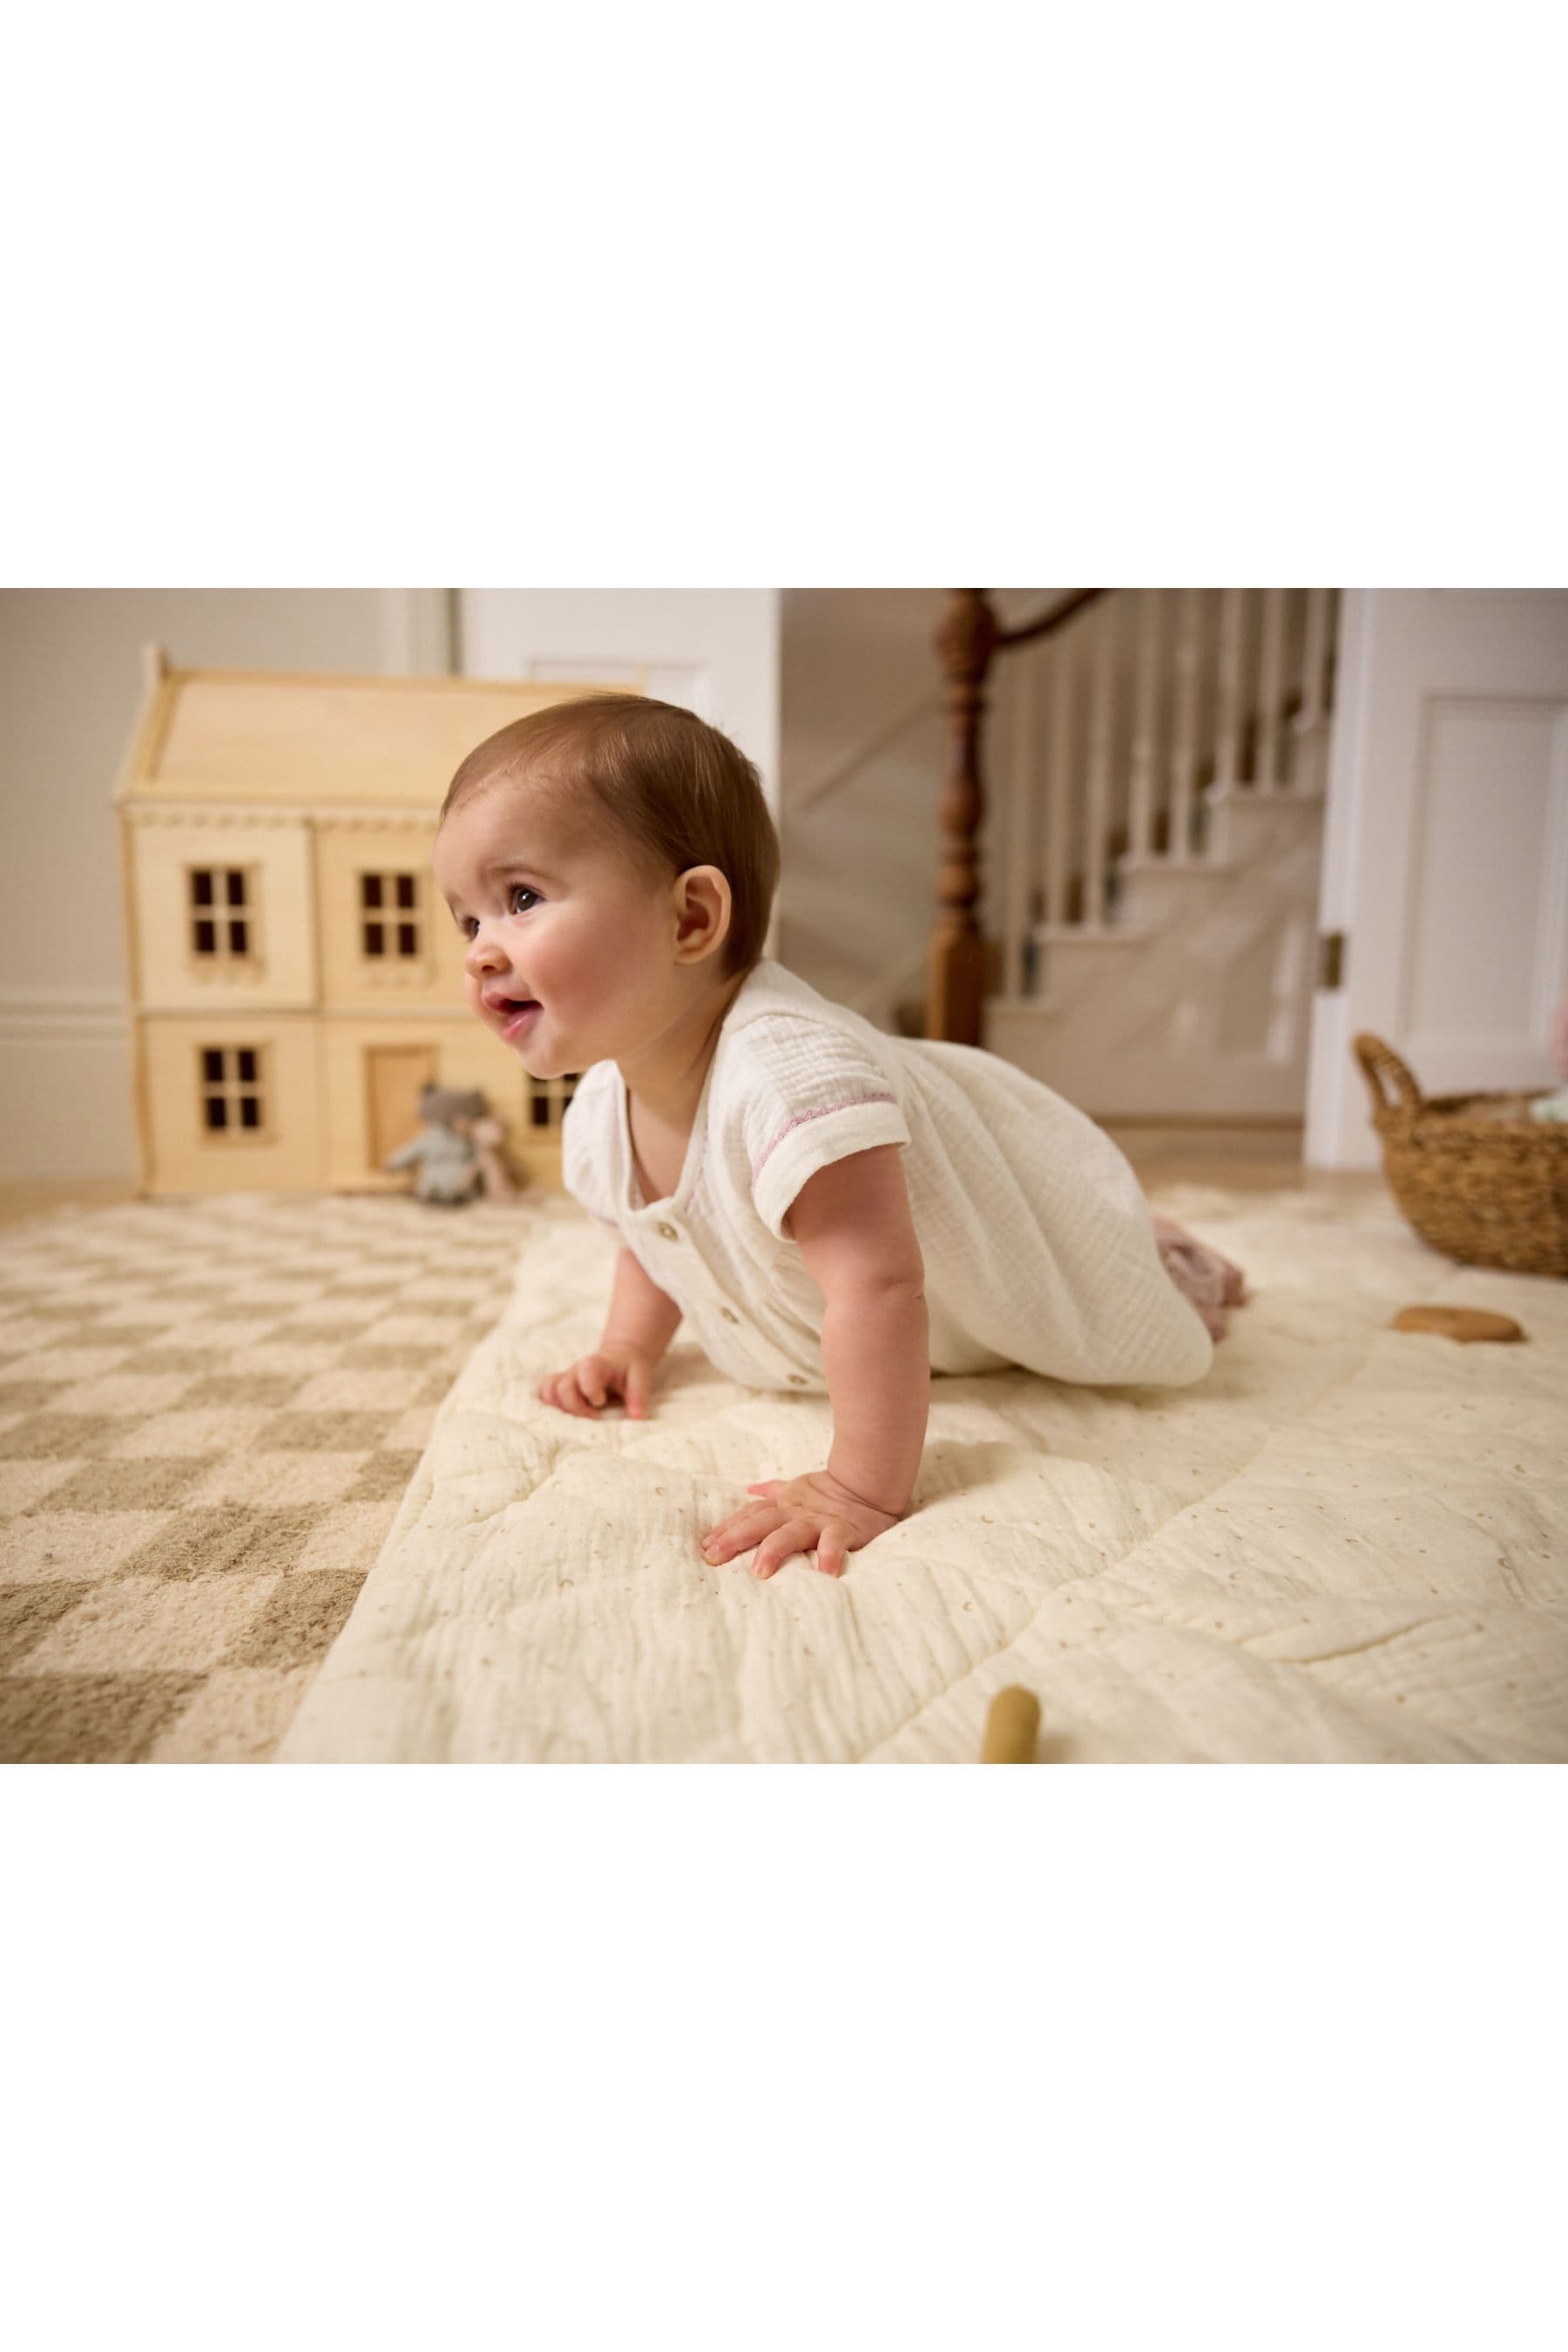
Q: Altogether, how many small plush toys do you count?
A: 2